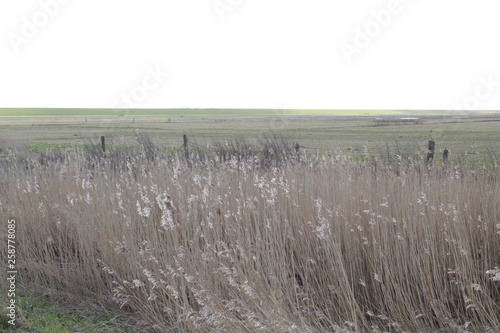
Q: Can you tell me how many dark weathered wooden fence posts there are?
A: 5